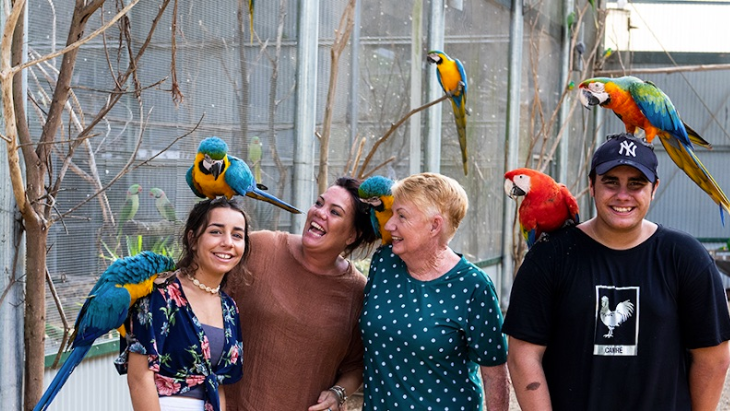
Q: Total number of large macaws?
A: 6